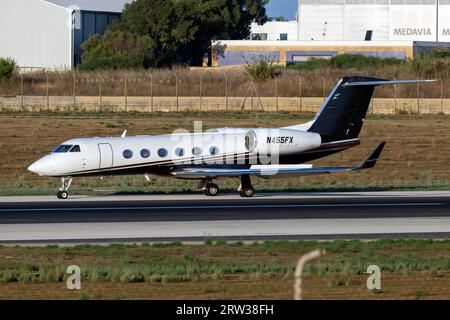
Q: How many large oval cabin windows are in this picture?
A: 6